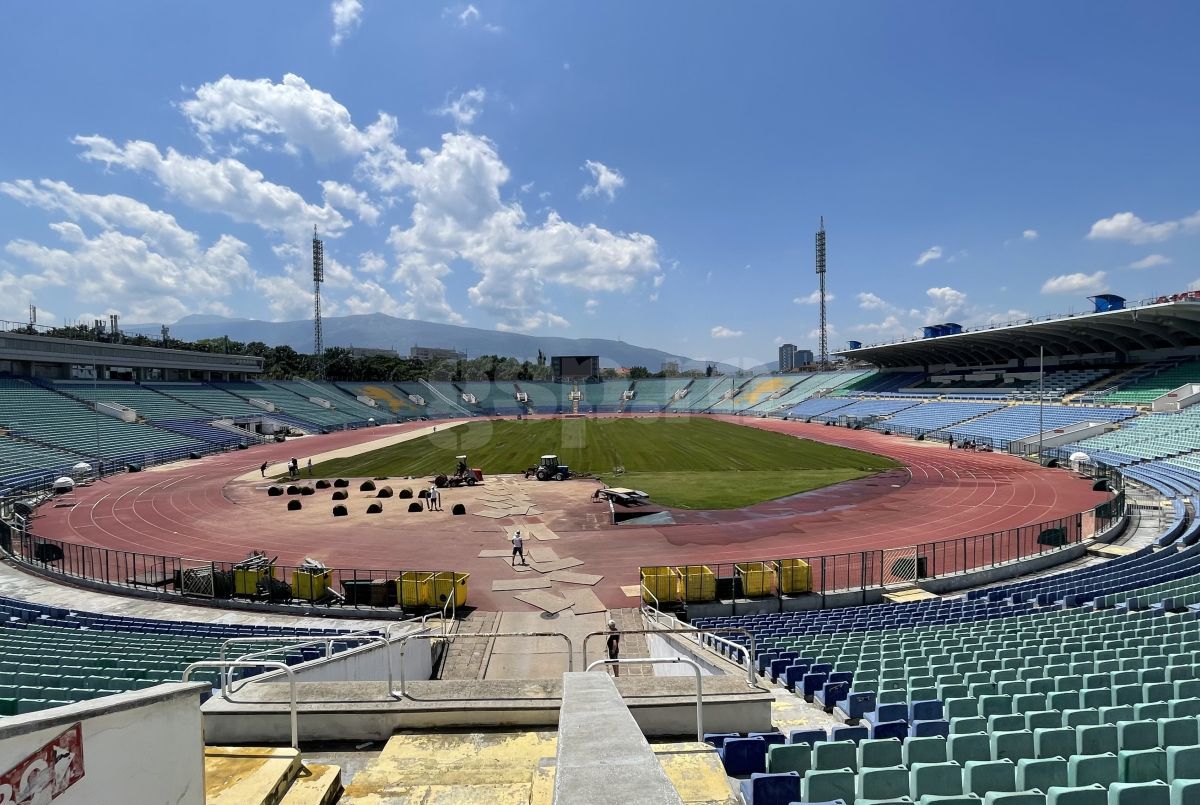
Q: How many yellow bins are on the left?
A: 4